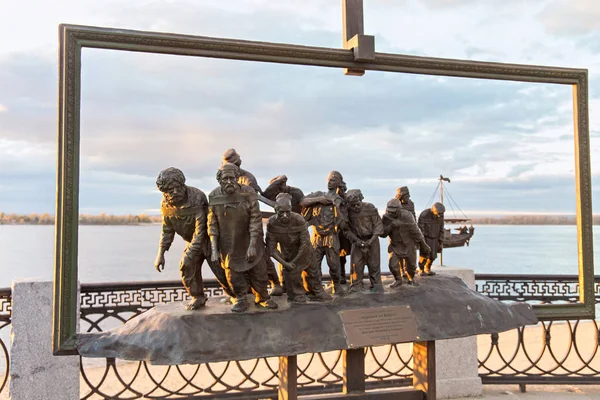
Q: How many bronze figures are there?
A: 11